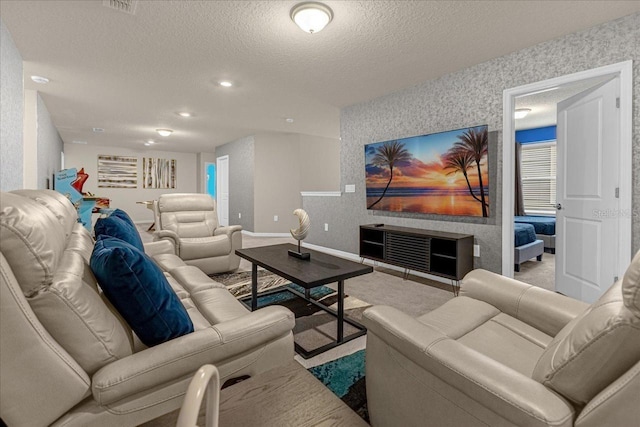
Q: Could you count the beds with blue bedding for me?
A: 2